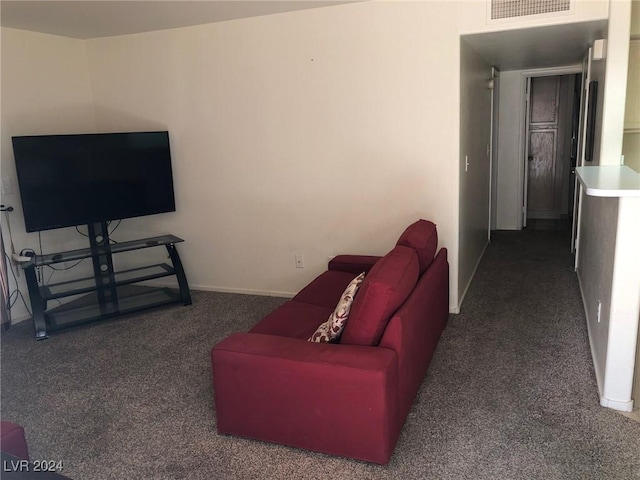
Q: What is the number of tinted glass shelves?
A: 3